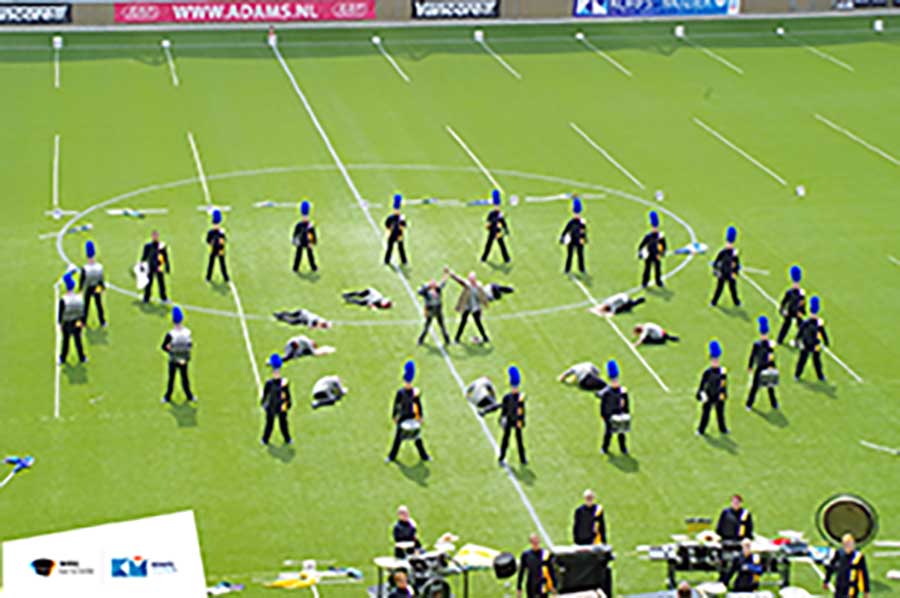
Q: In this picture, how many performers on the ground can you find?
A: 9